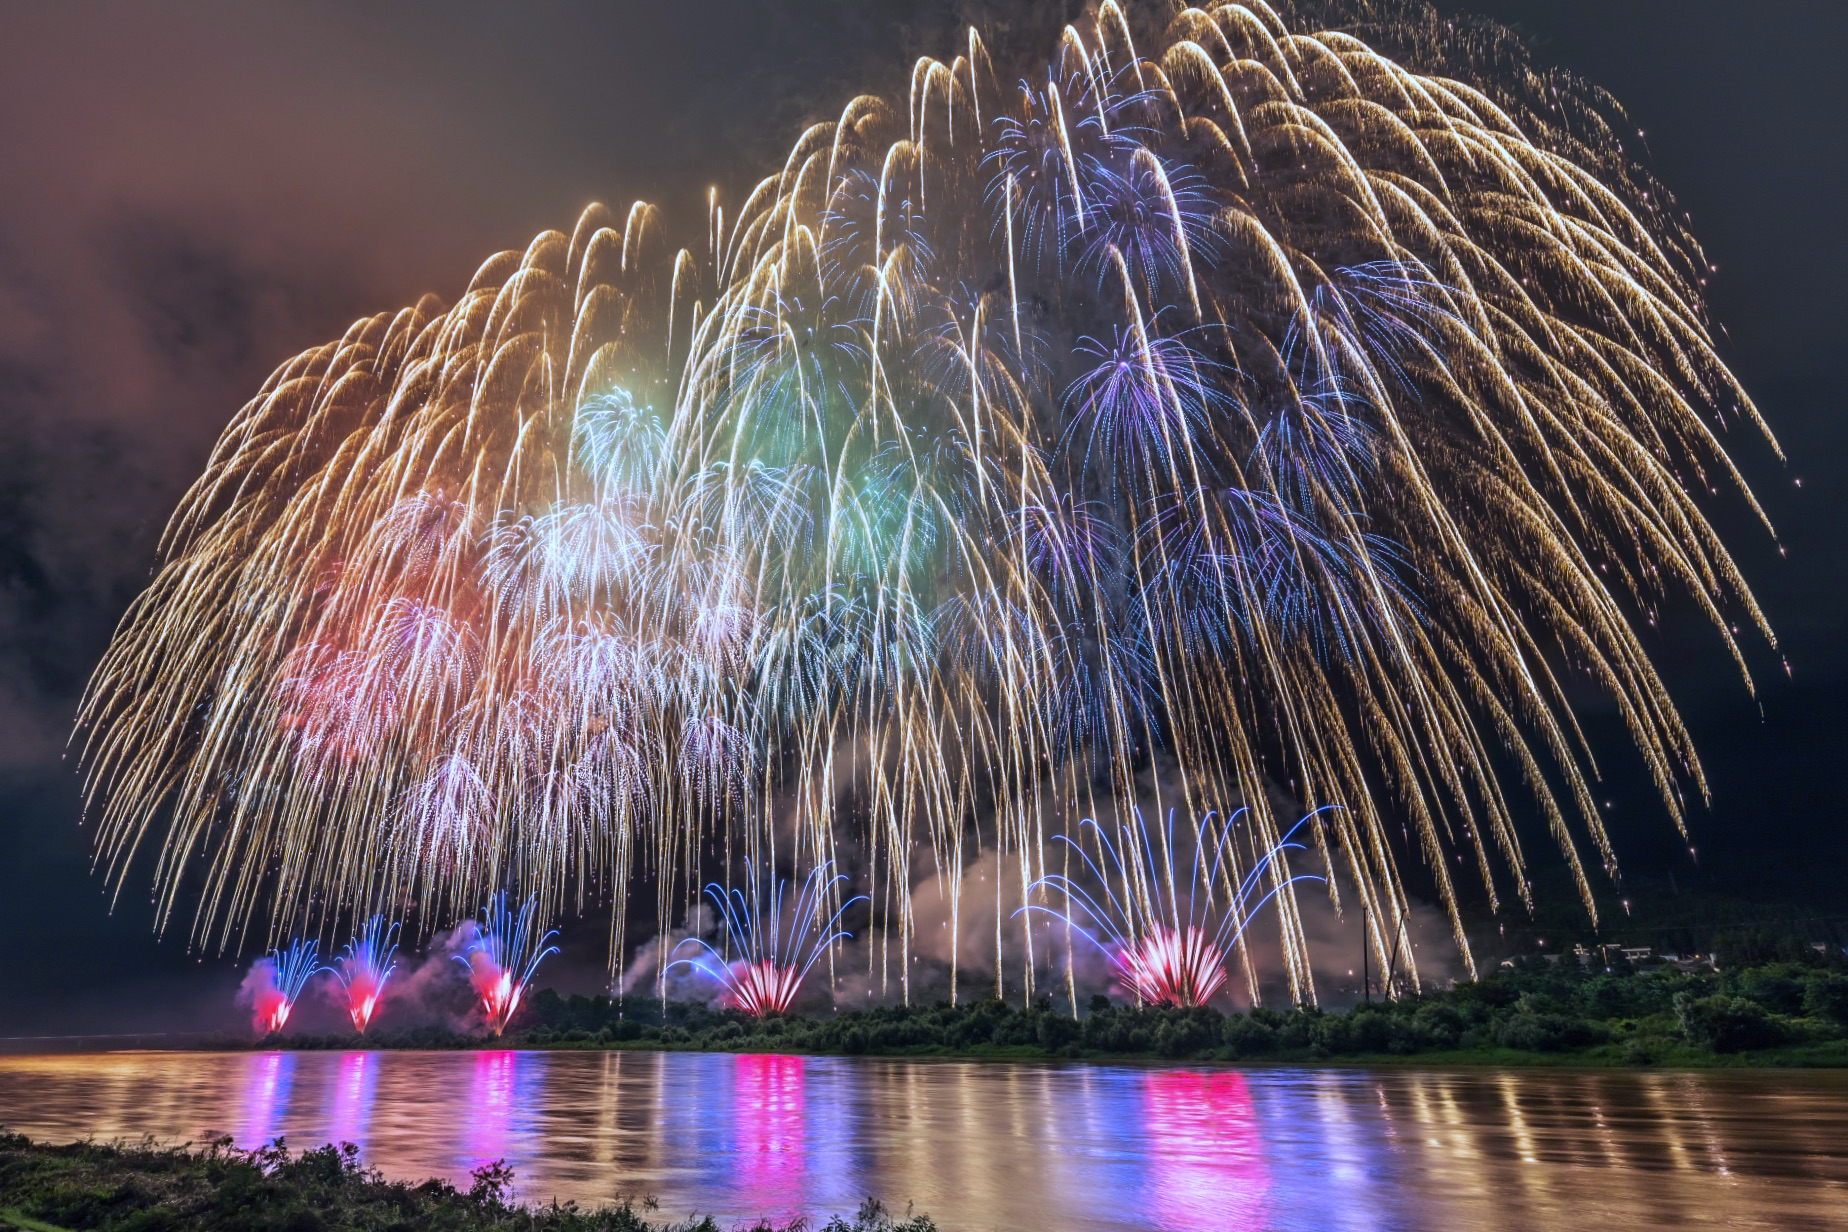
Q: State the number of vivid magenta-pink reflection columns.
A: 5